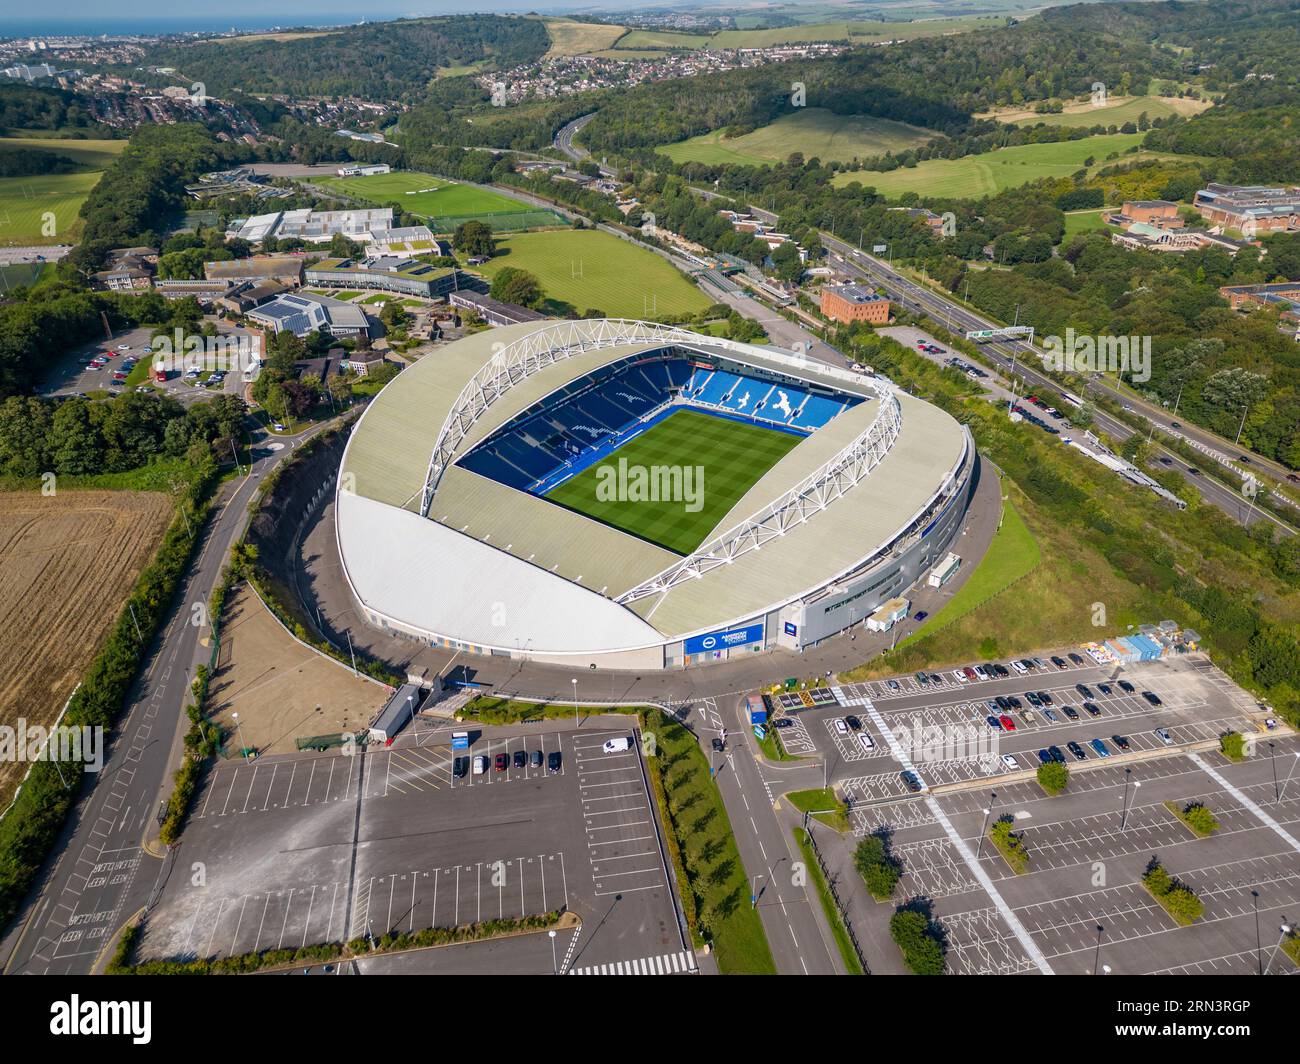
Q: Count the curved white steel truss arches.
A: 2